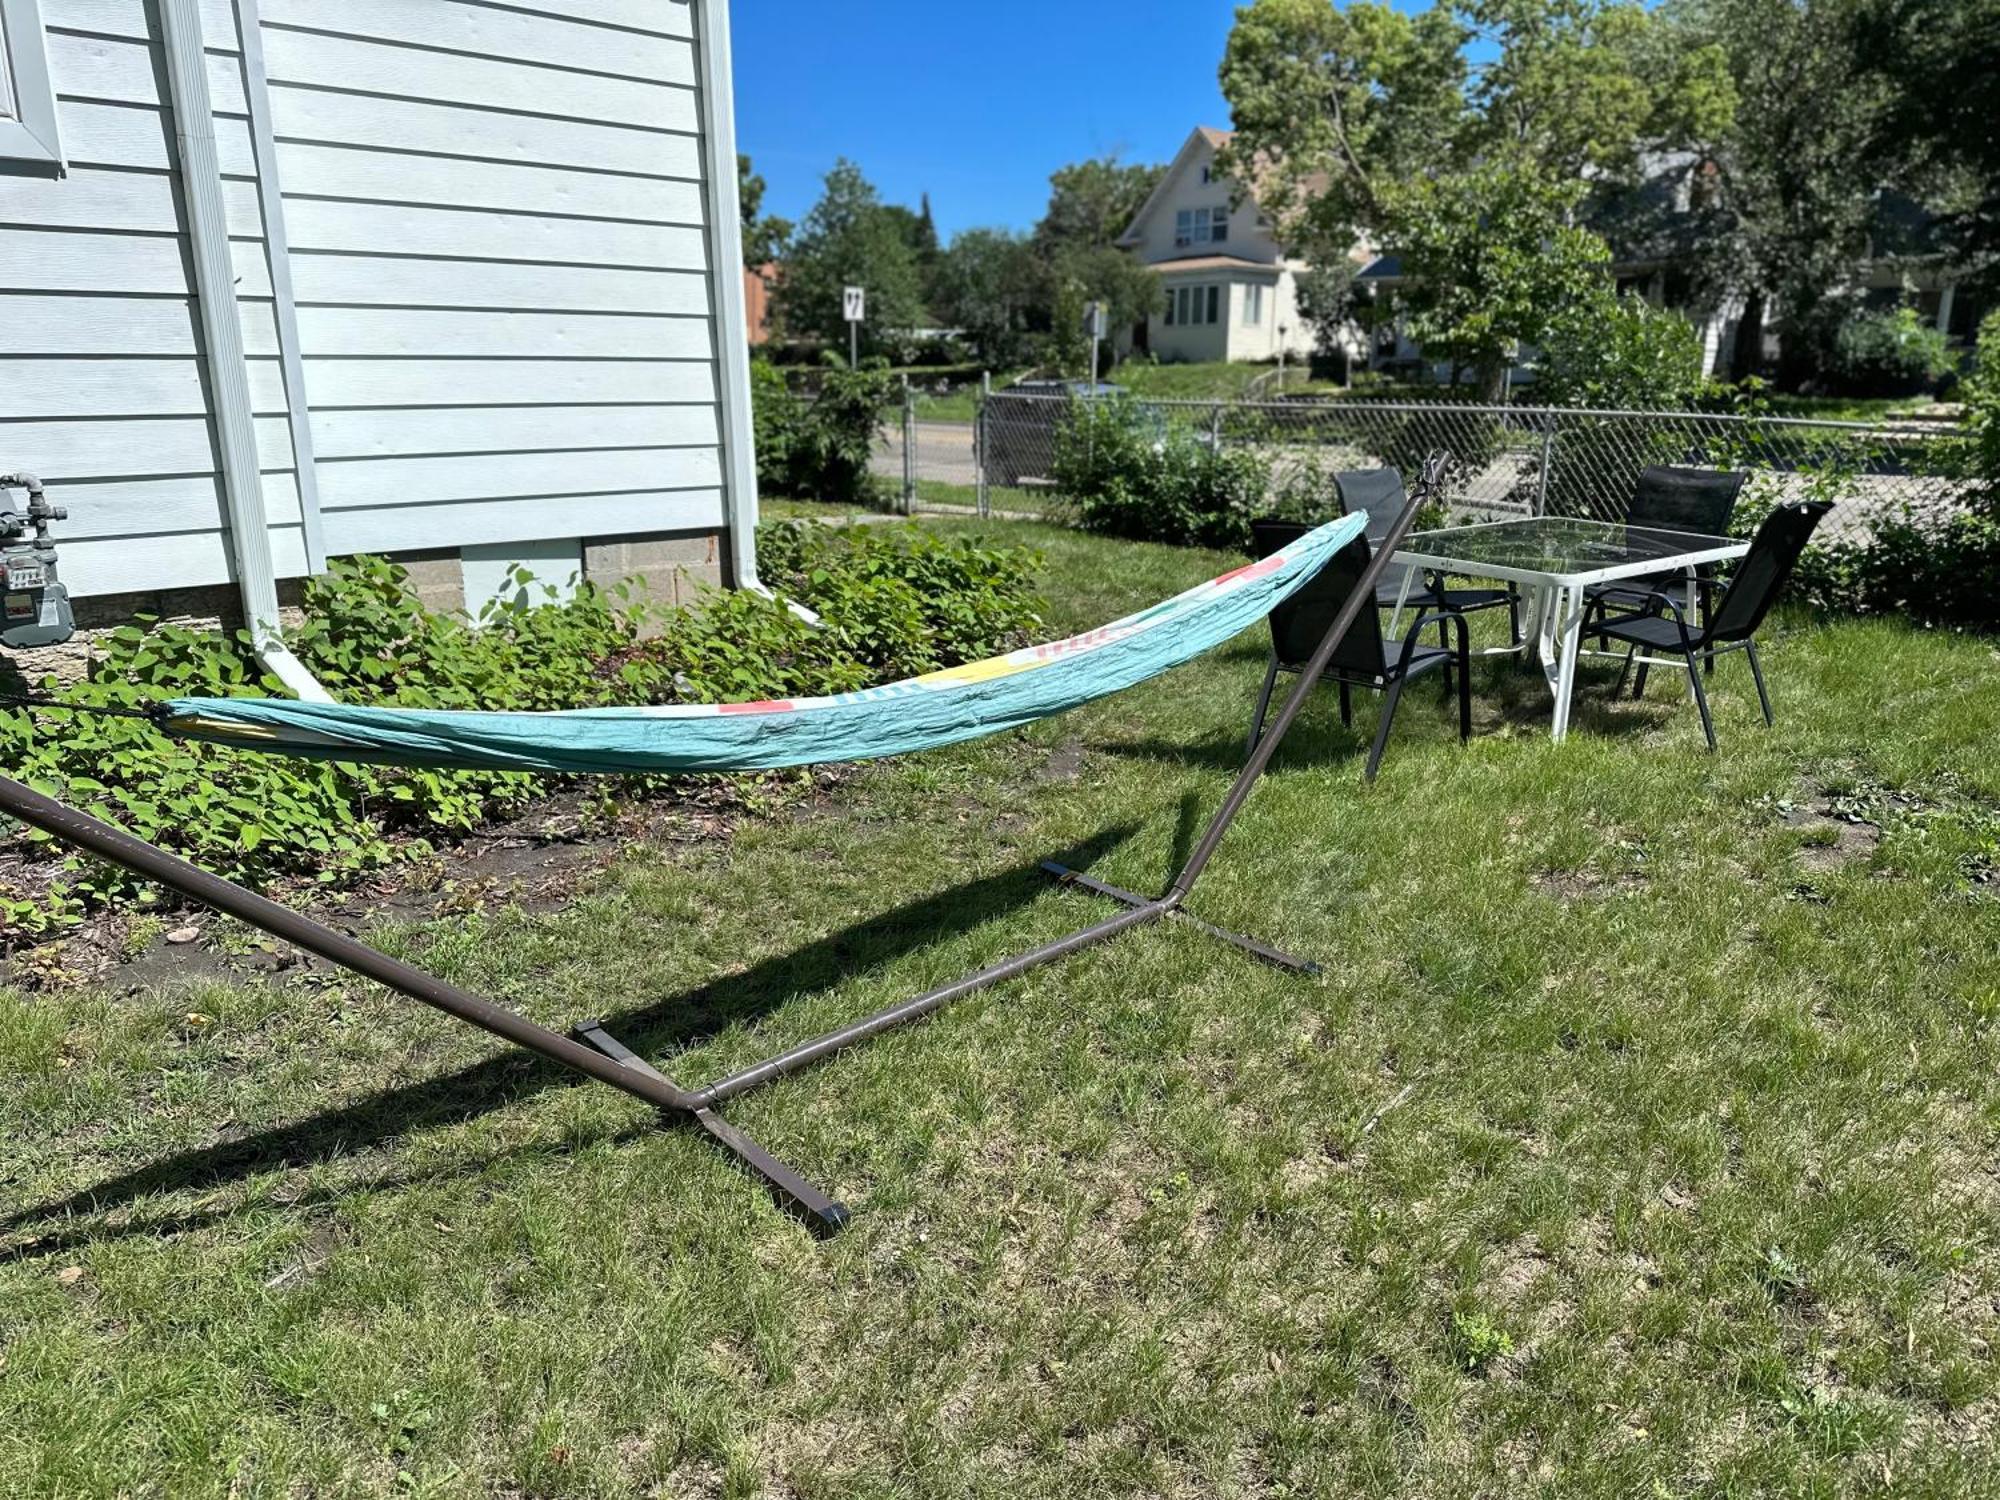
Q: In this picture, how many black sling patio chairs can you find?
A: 4